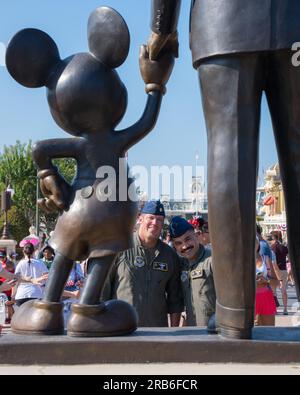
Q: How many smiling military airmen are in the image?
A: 2